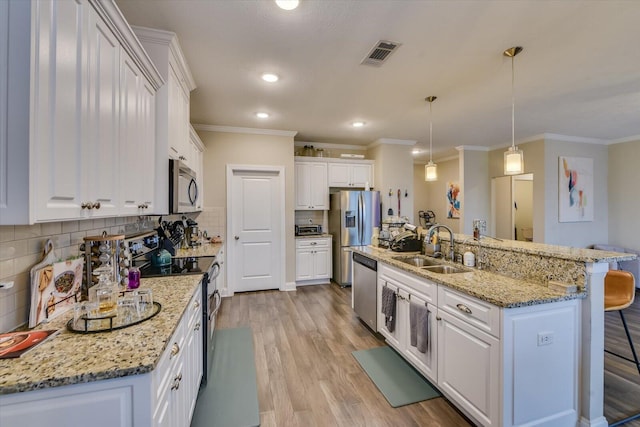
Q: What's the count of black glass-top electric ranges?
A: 1